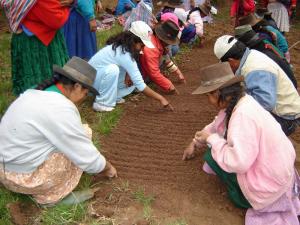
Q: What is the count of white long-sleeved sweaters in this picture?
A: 1